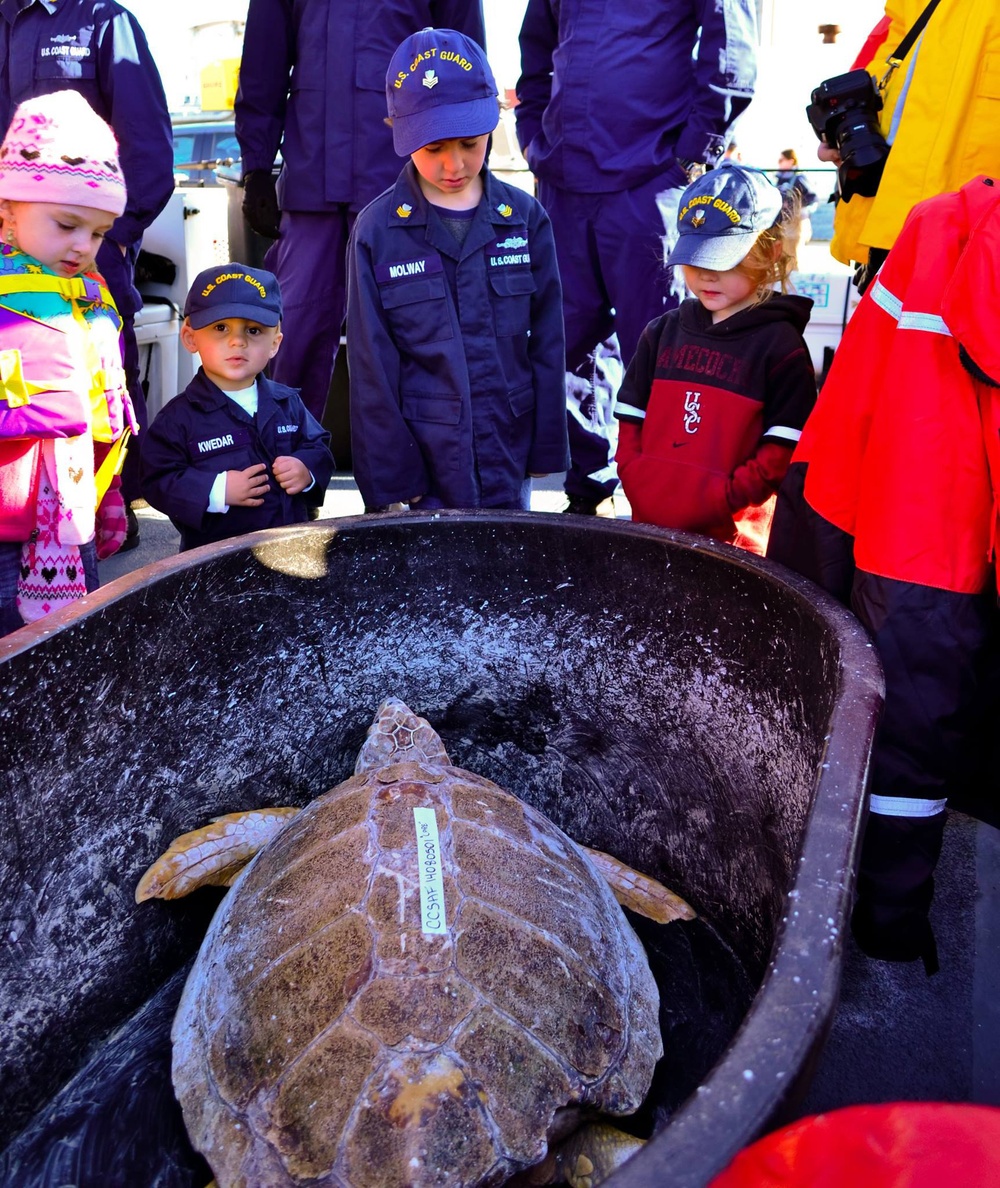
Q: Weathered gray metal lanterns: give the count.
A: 0